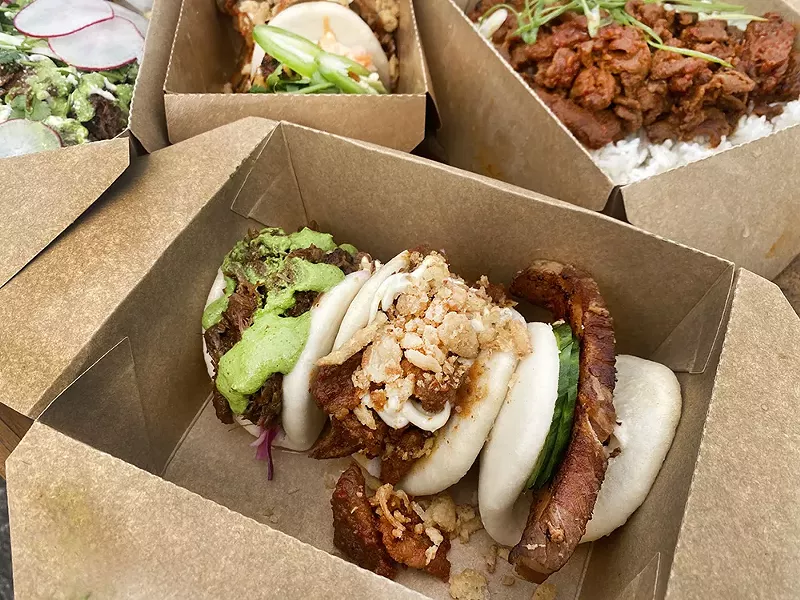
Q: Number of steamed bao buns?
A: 4